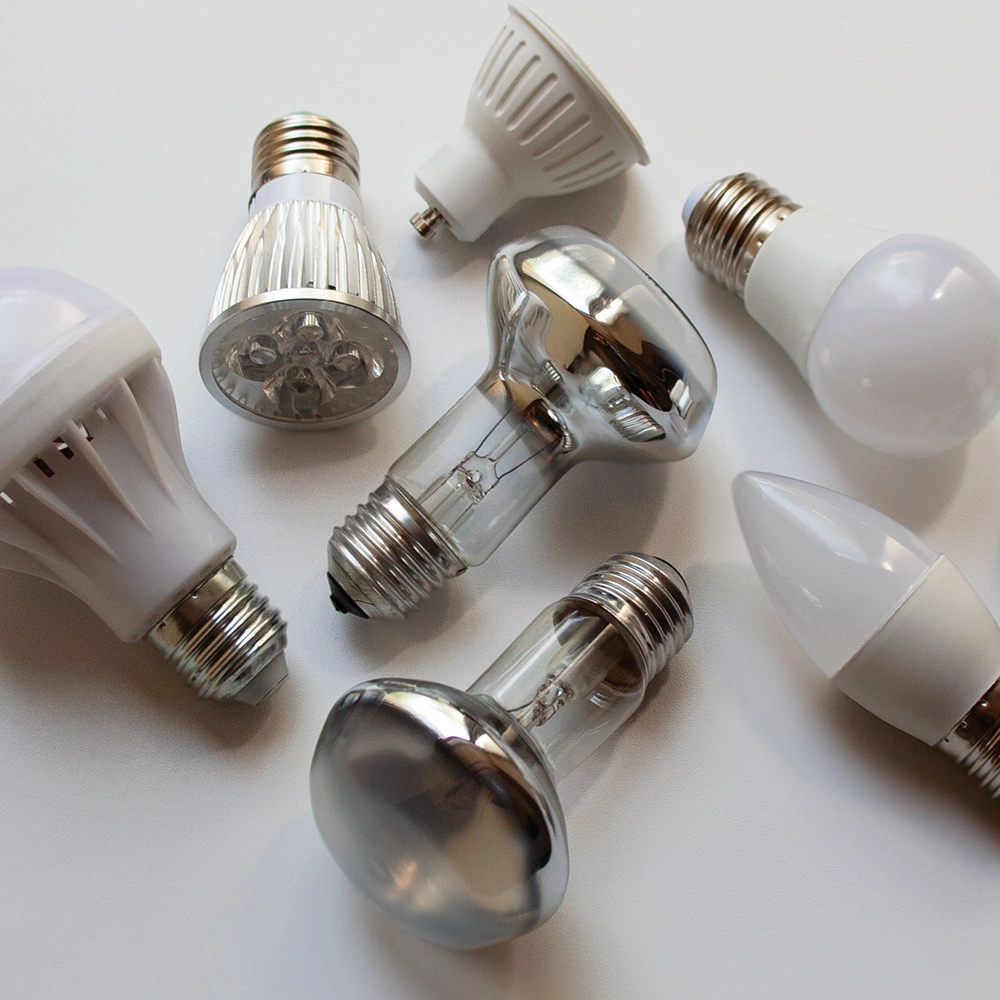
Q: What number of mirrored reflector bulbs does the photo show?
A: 2